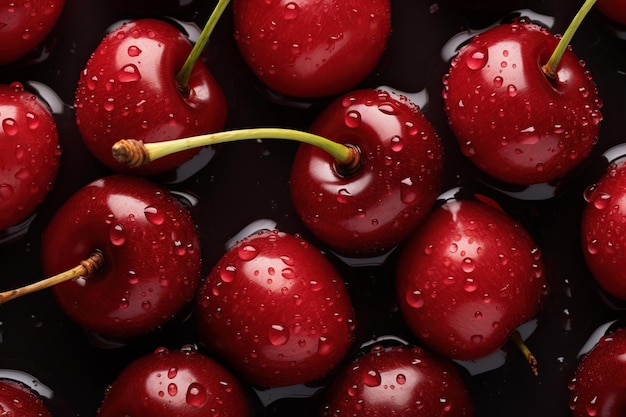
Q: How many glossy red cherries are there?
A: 15